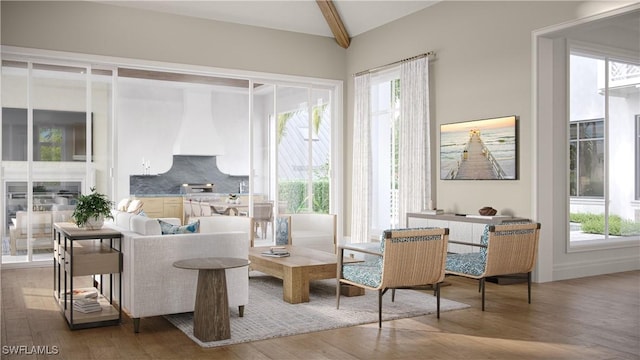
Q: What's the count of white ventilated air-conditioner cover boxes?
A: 0